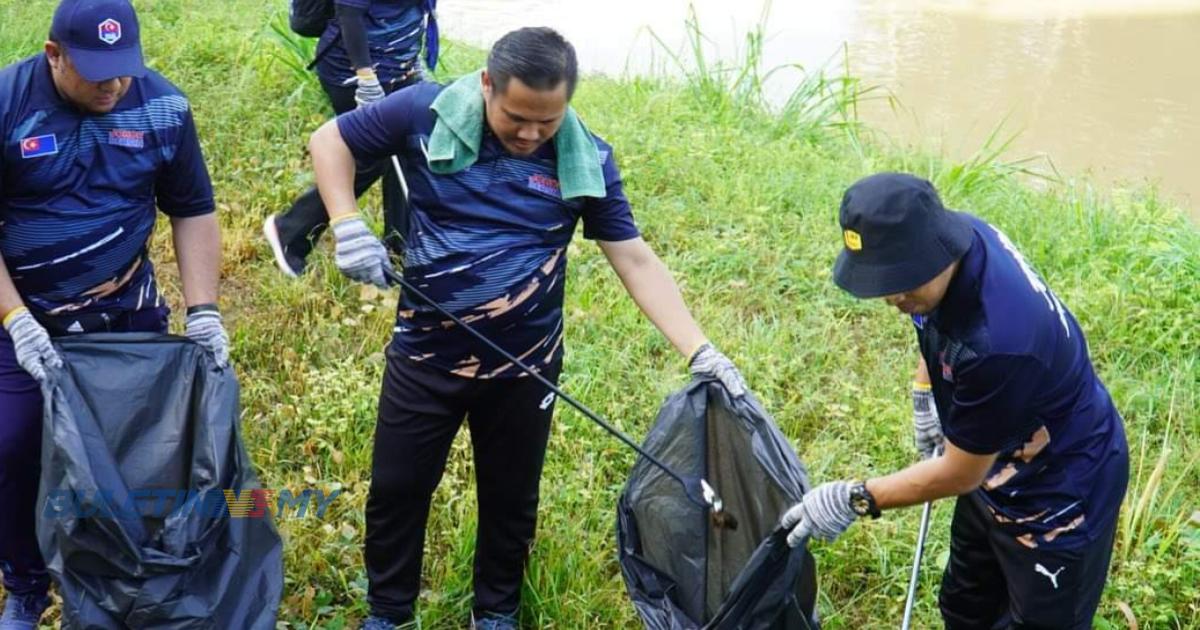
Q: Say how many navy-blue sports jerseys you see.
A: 4